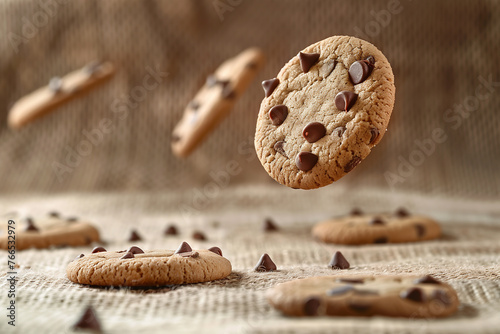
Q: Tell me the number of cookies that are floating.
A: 3